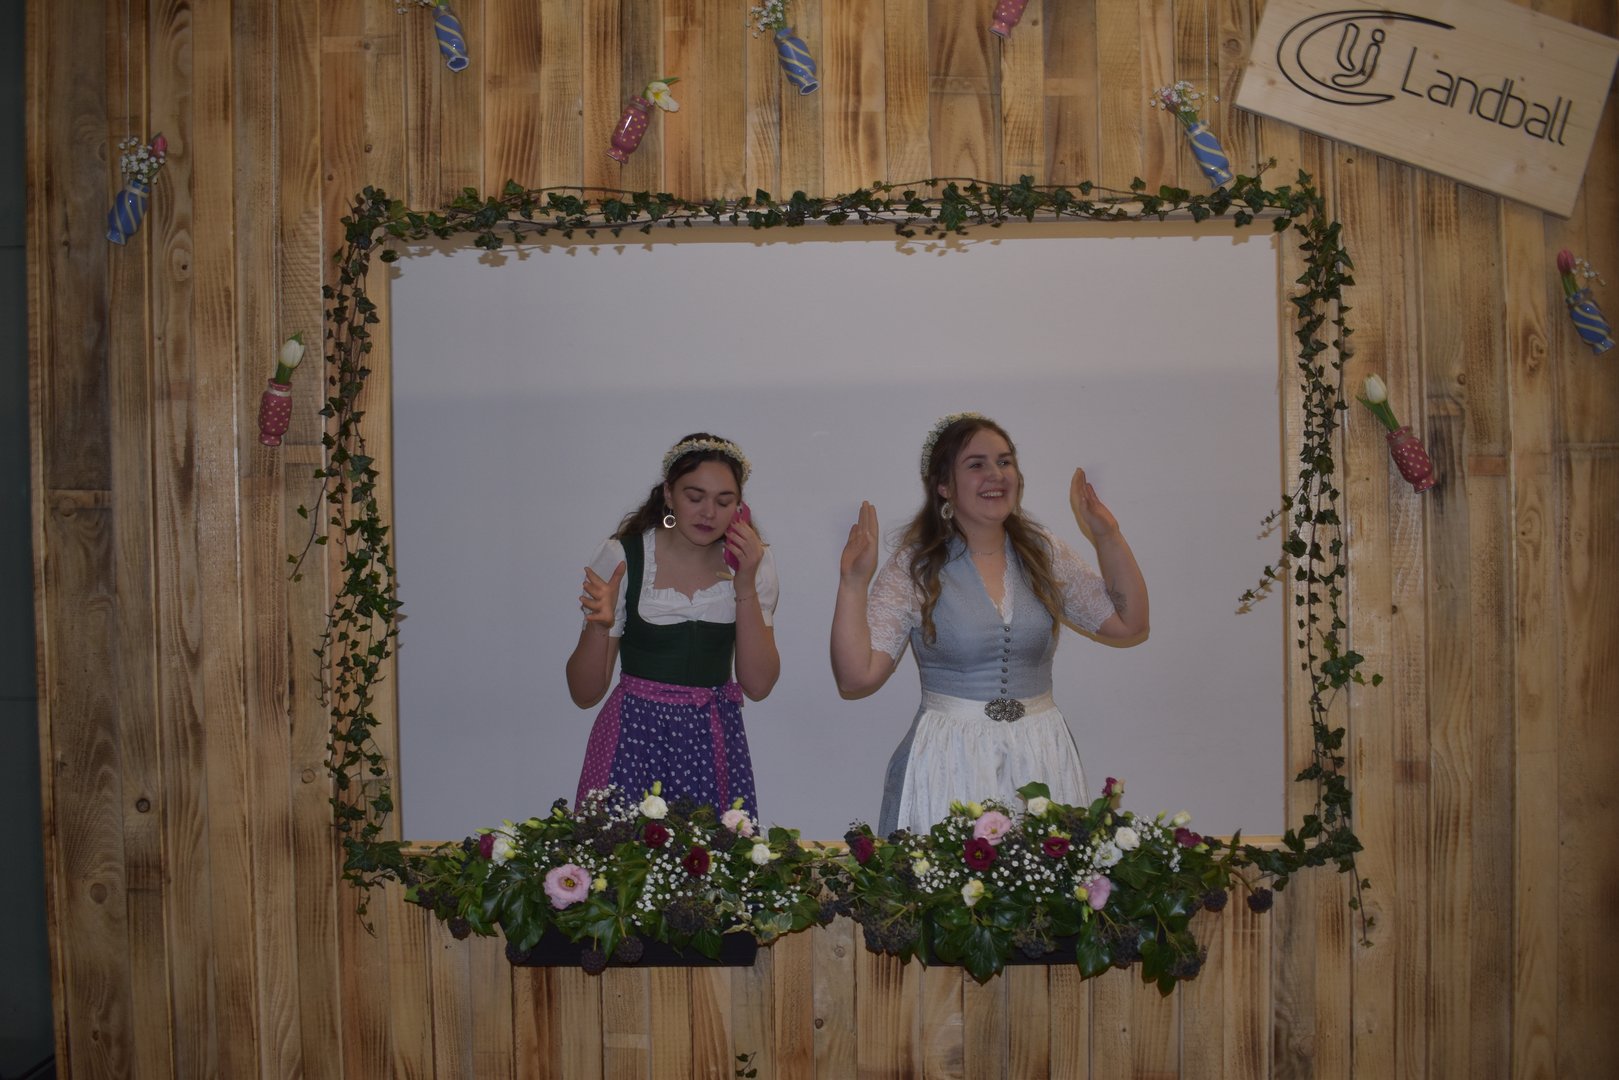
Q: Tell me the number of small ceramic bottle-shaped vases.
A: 9